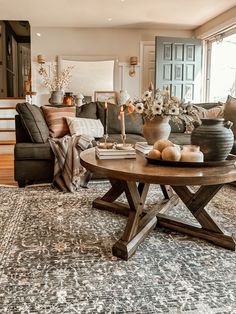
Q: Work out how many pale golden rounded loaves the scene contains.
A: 3